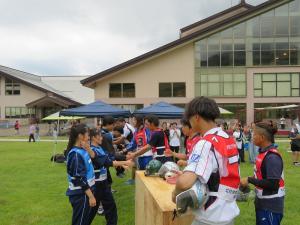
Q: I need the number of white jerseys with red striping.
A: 1